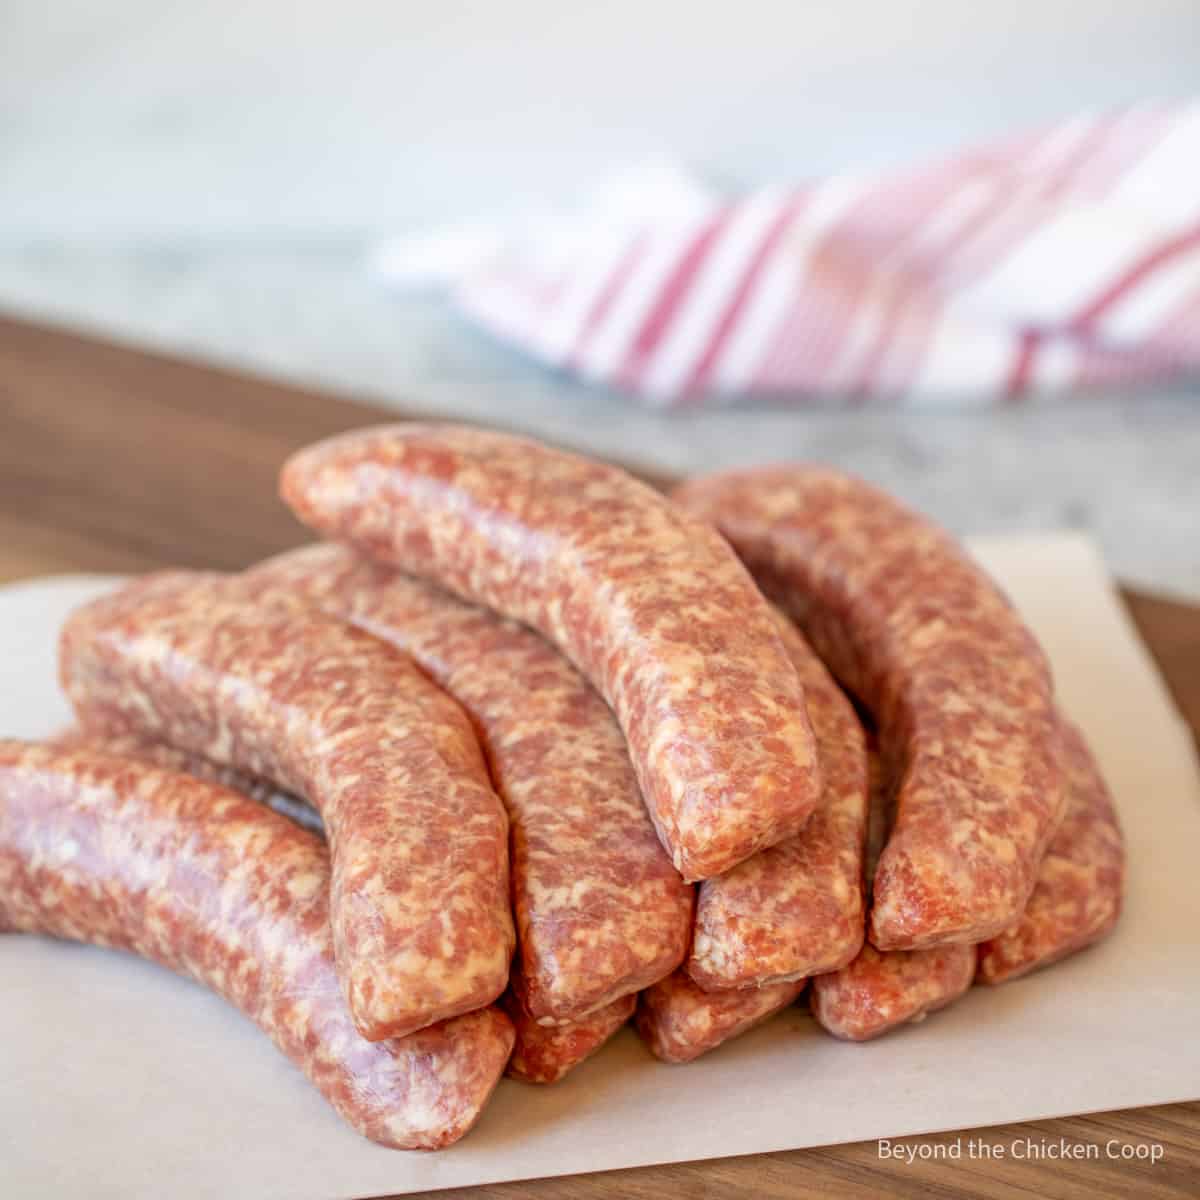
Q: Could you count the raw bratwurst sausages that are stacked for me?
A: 10